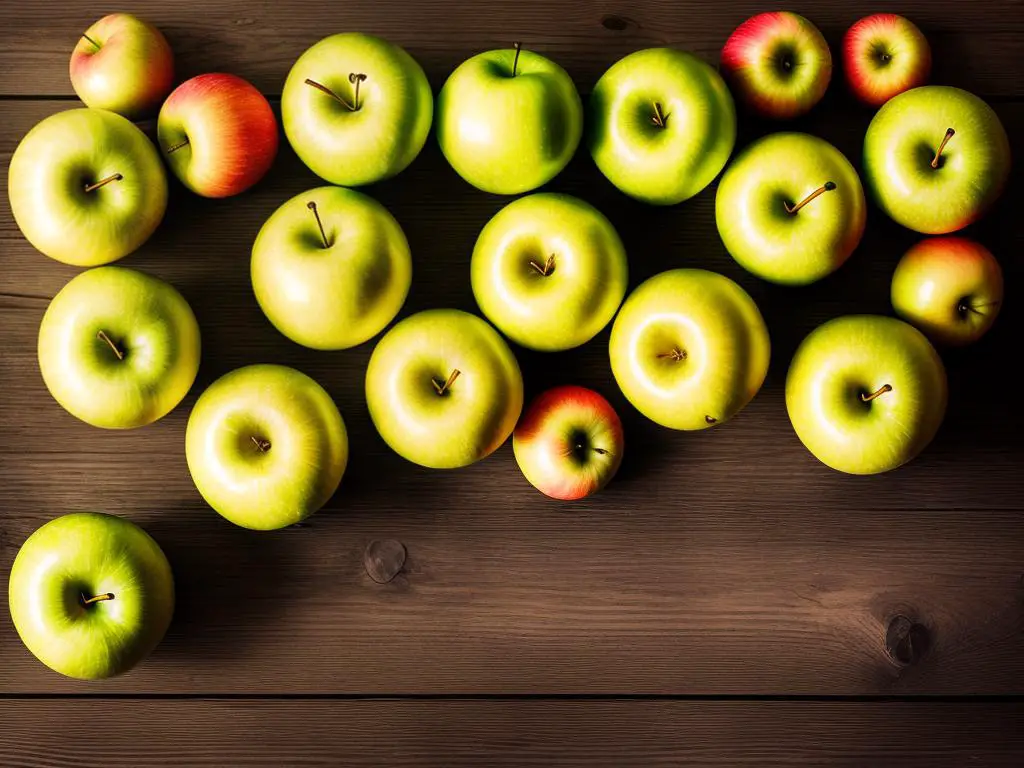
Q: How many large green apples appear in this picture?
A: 14